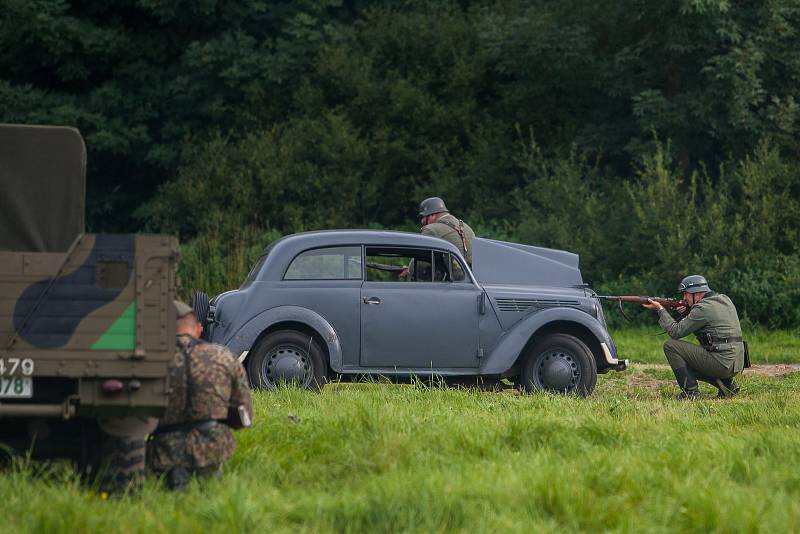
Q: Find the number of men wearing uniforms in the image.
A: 3